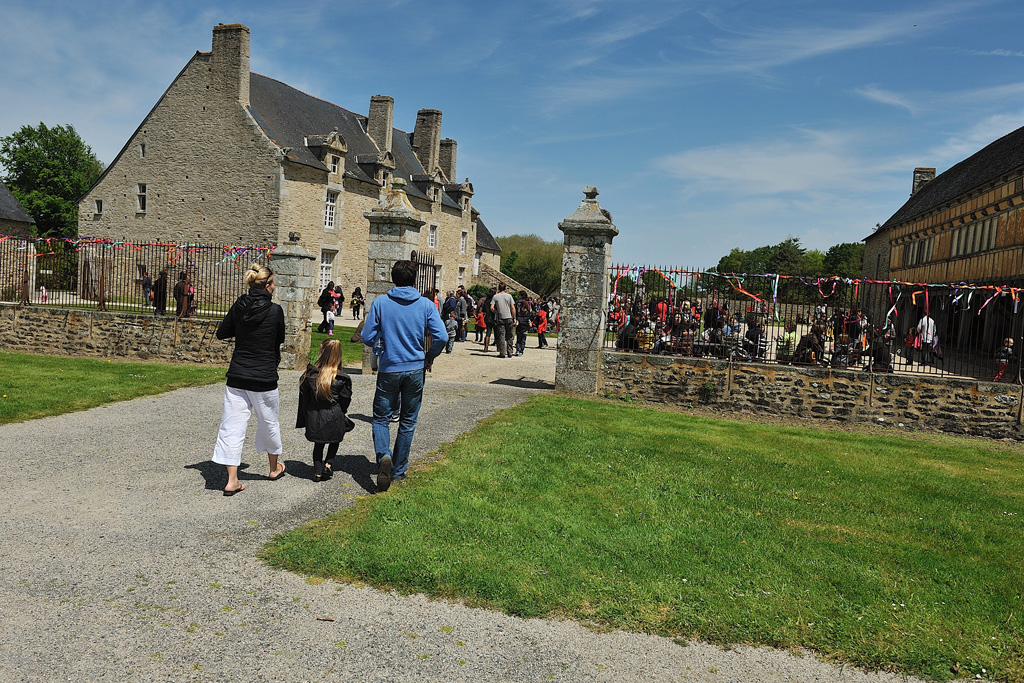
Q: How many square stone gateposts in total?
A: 3